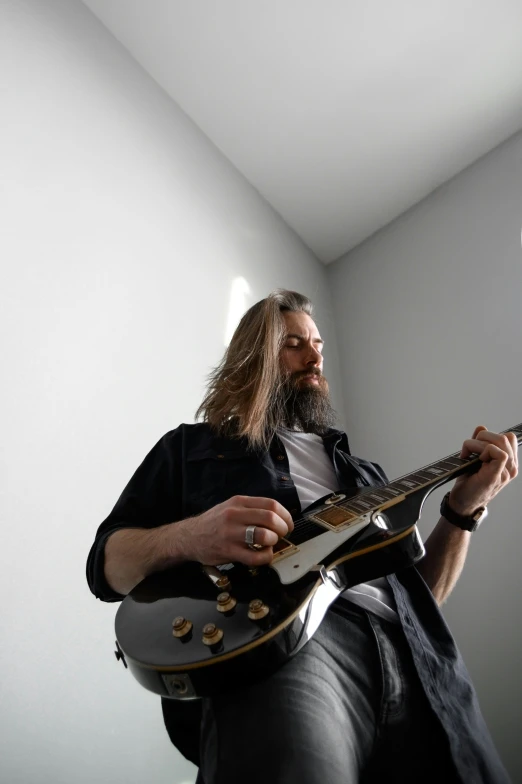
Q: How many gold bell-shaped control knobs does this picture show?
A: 4